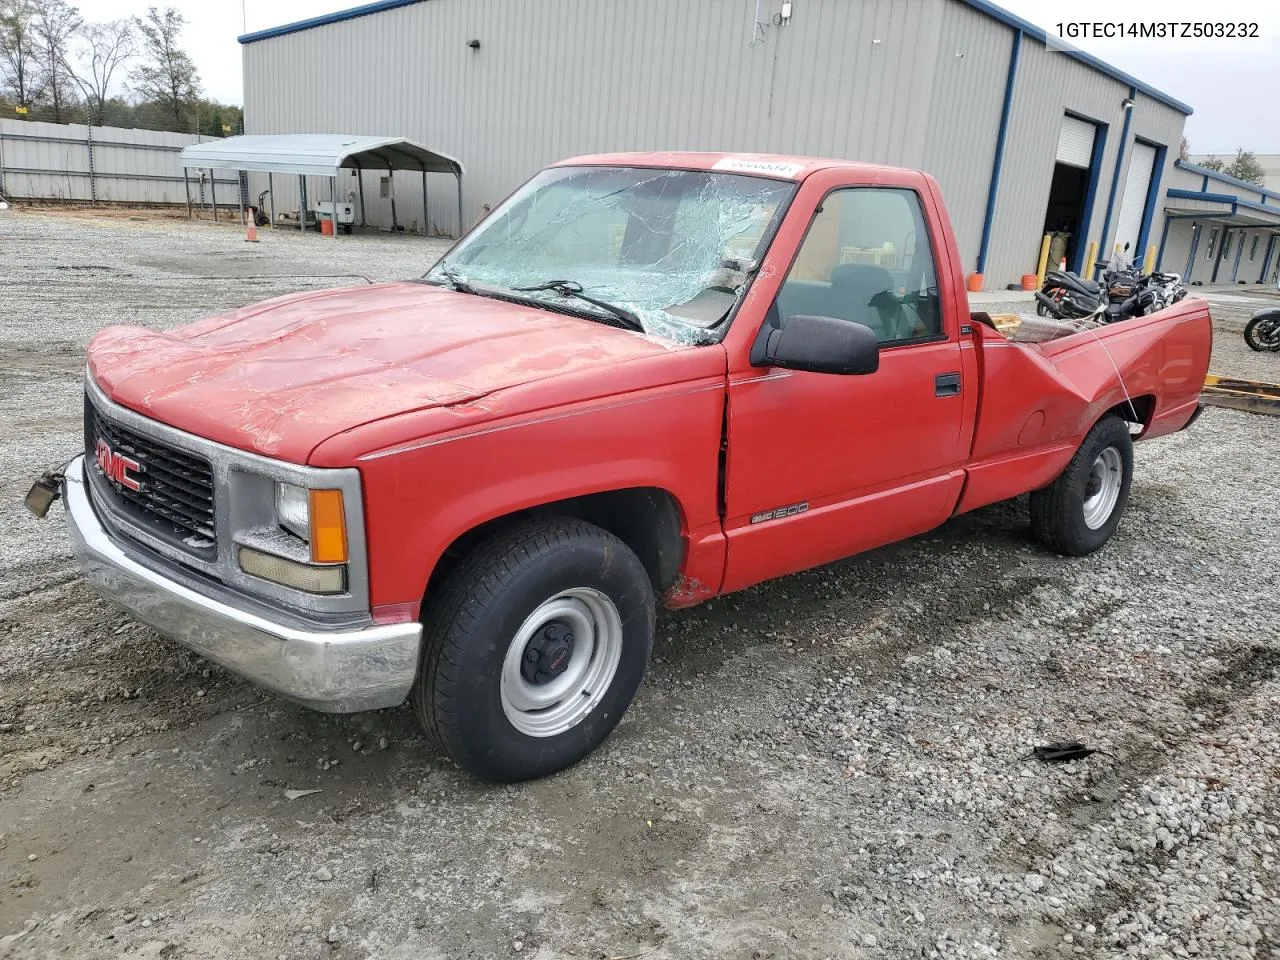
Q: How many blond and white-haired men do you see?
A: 0